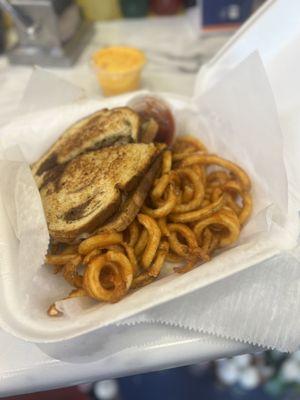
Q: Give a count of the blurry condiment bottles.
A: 3